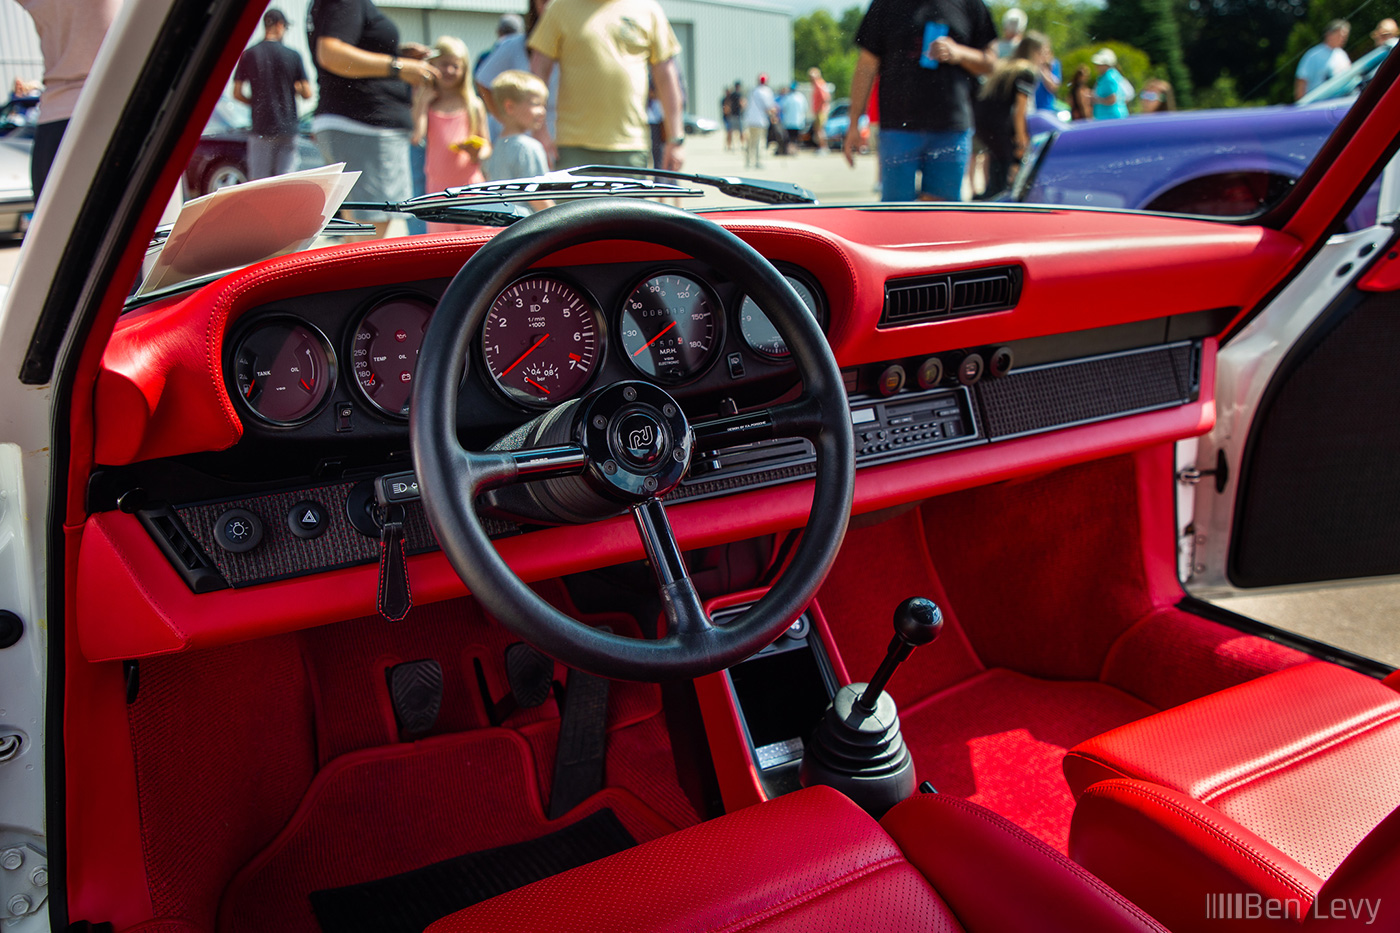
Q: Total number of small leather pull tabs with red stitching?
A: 1